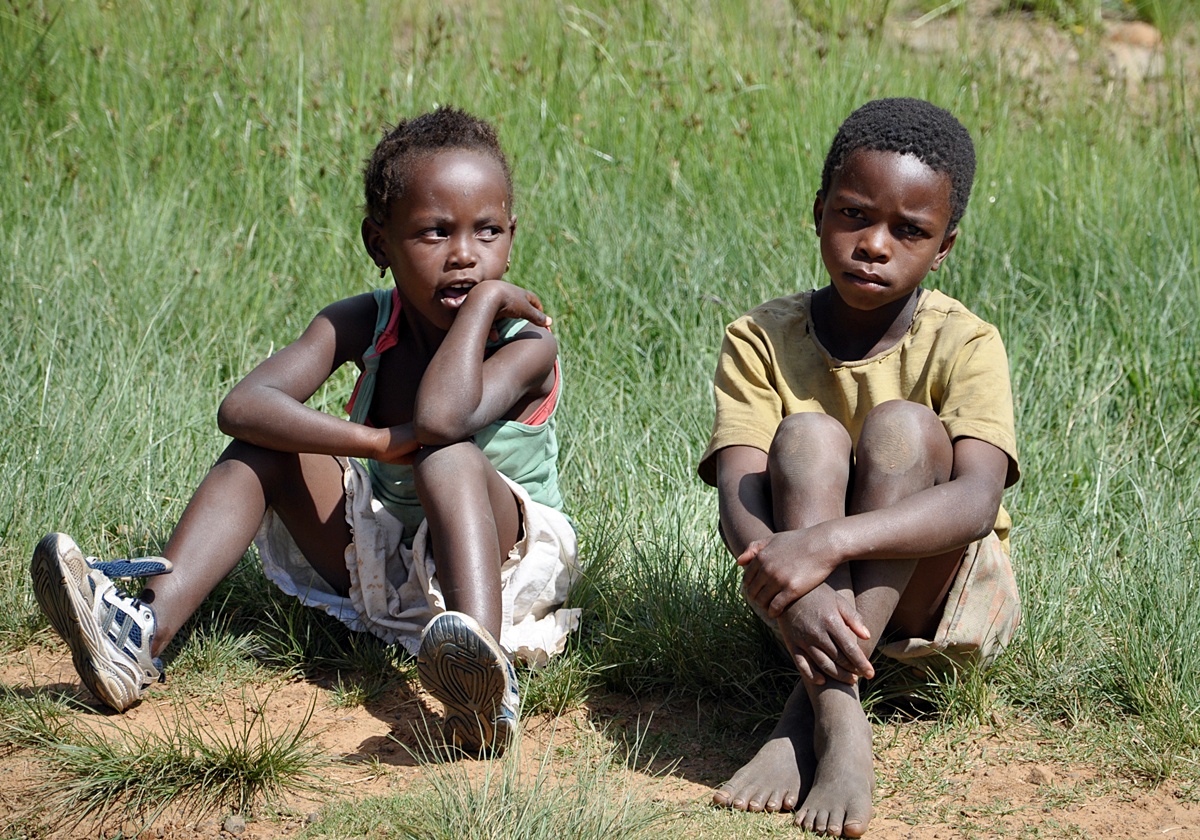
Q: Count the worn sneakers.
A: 2